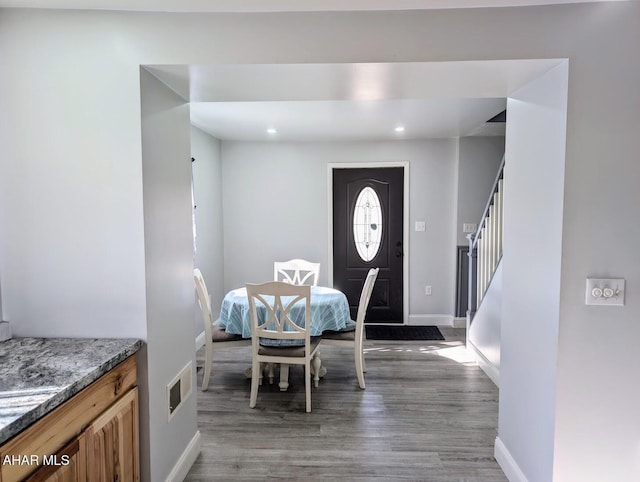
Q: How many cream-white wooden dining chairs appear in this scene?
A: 4